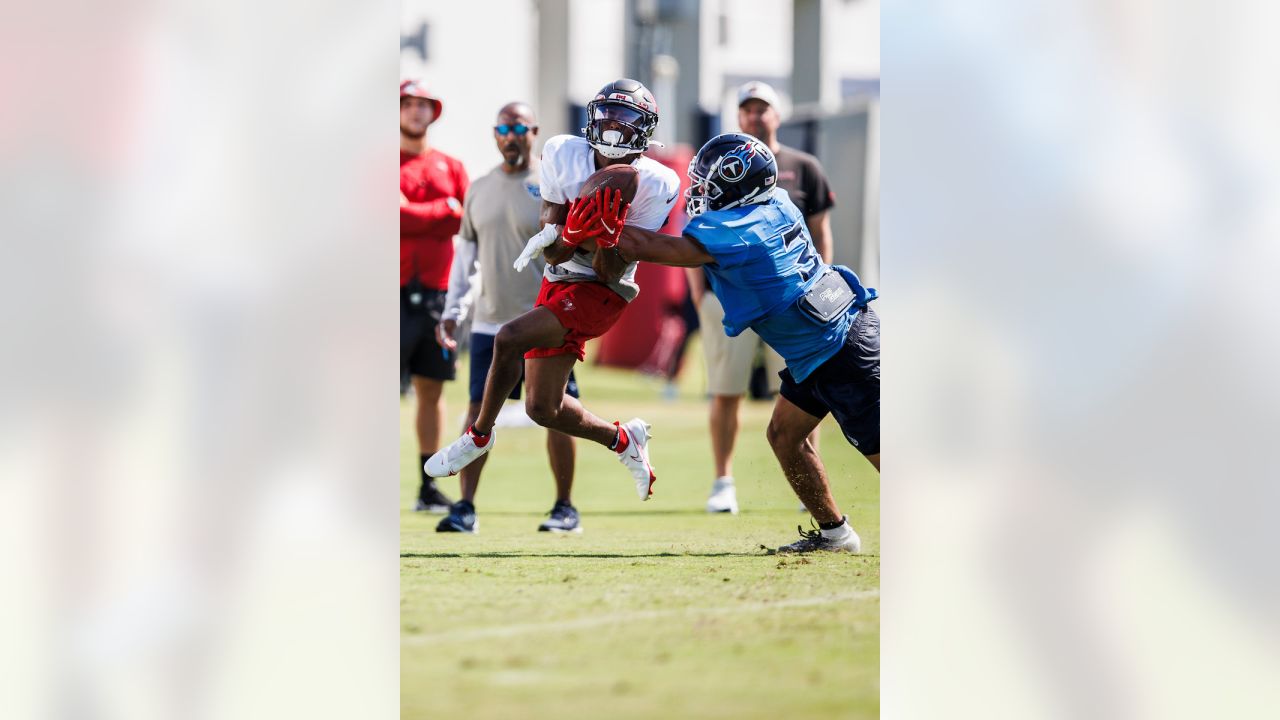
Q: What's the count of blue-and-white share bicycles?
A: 0